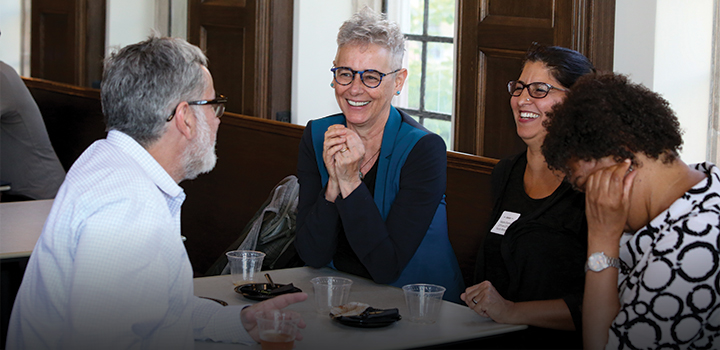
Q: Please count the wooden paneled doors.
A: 3